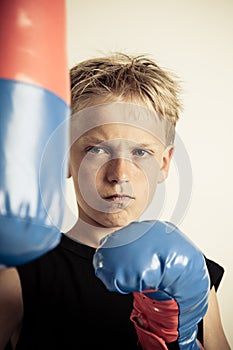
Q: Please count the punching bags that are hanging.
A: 1